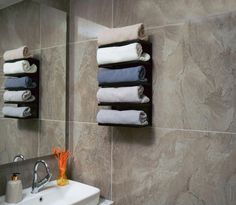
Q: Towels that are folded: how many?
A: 5